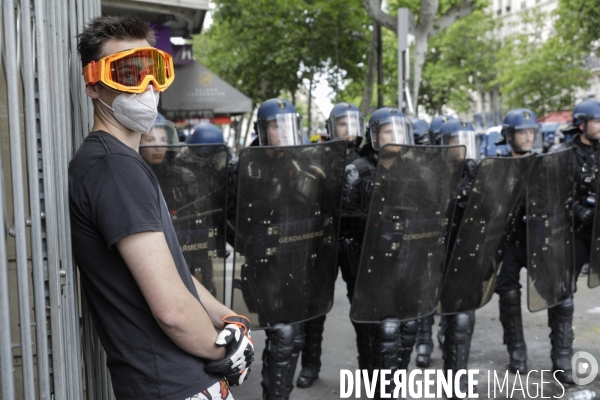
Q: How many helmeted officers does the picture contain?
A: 10